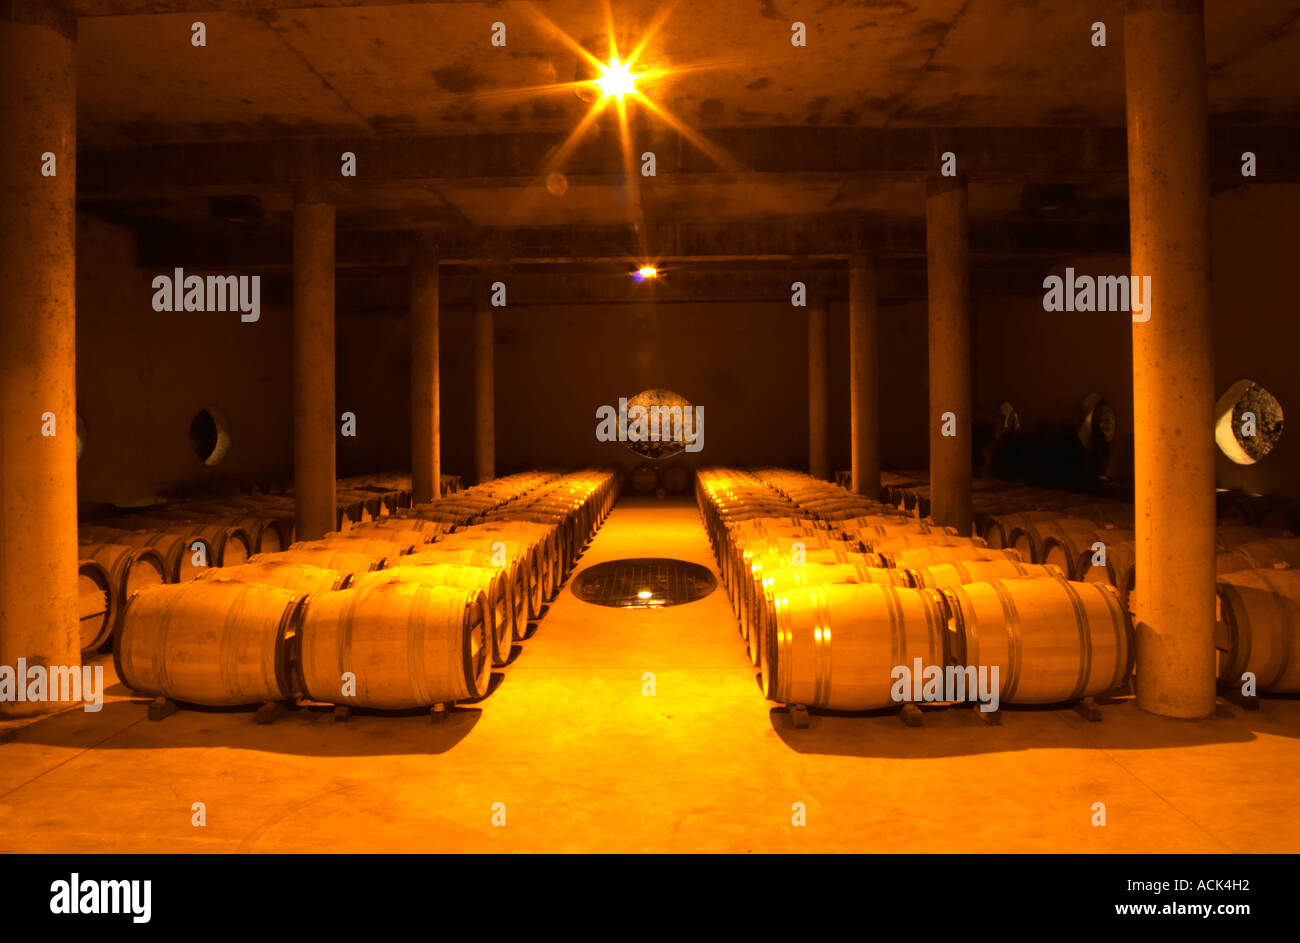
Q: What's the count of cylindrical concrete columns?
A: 8